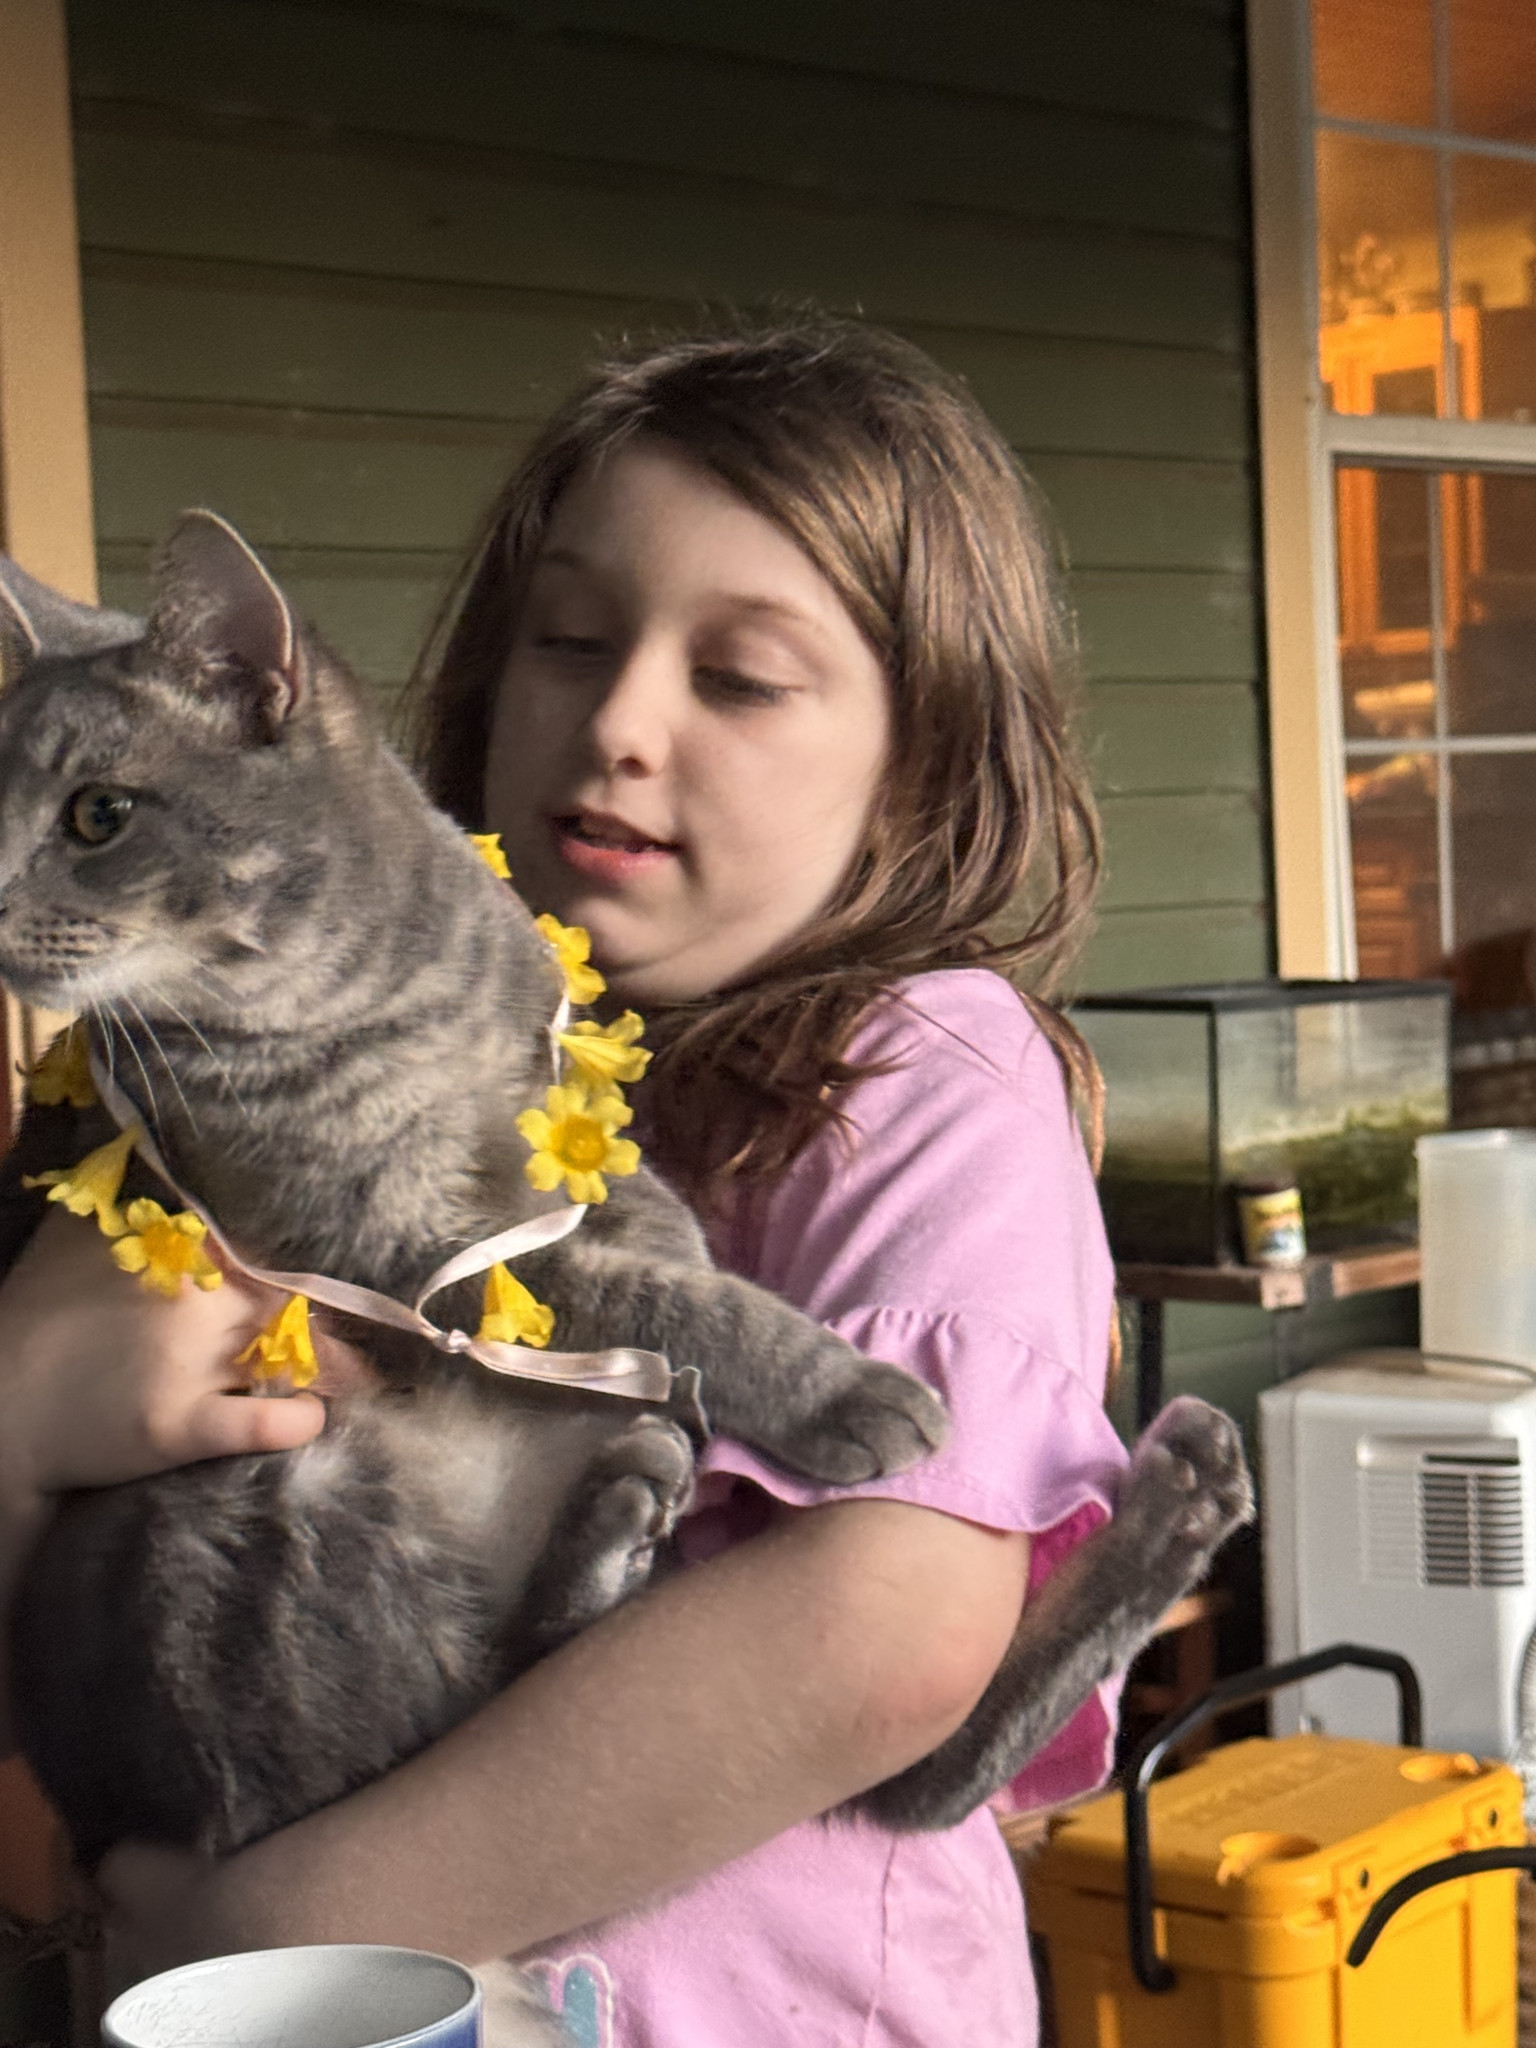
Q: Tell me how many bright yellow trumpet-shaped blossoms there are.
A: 9